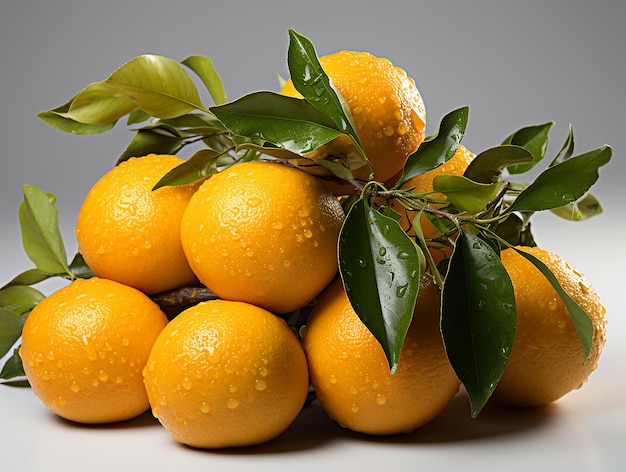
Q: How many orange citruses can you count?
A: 8